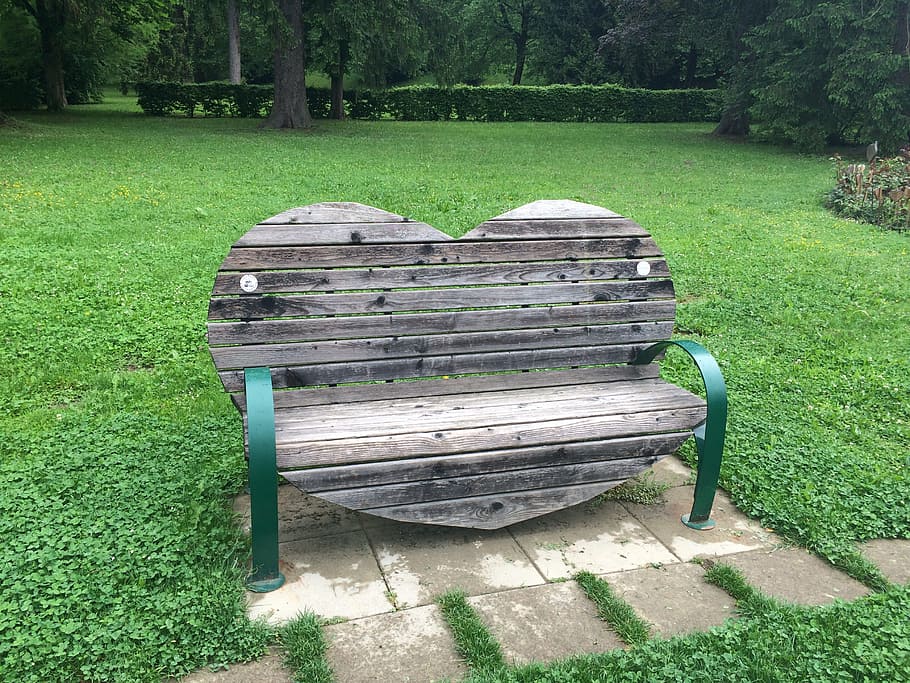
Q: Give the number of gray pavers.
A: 12